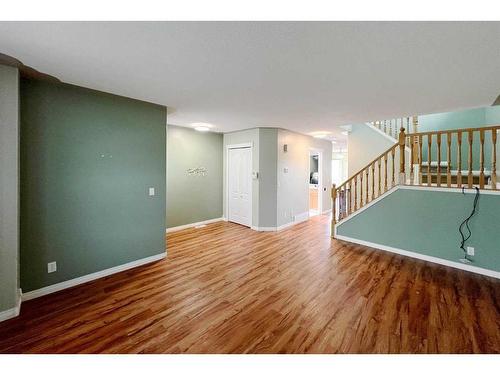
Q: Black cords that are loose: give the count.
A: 2